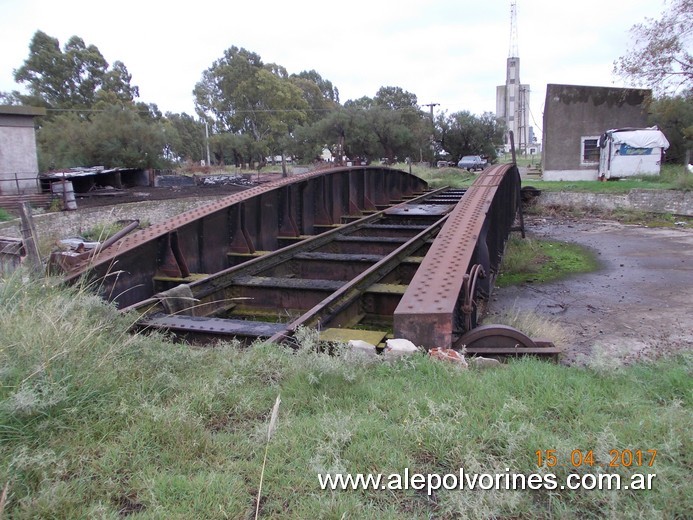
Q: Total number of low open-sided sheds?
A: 1